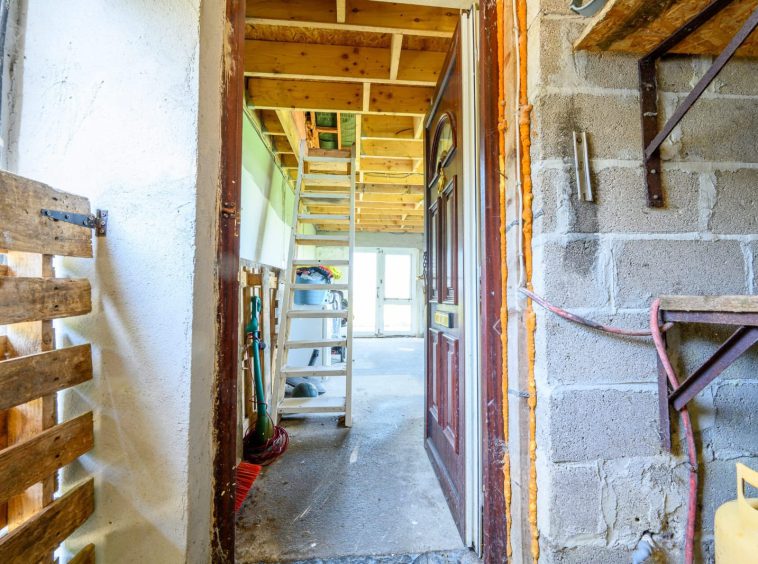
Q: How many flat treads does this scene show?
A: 11